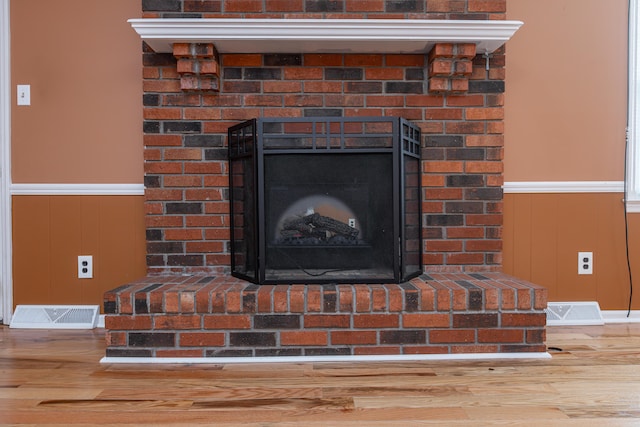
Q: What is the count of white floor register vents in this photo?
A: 2